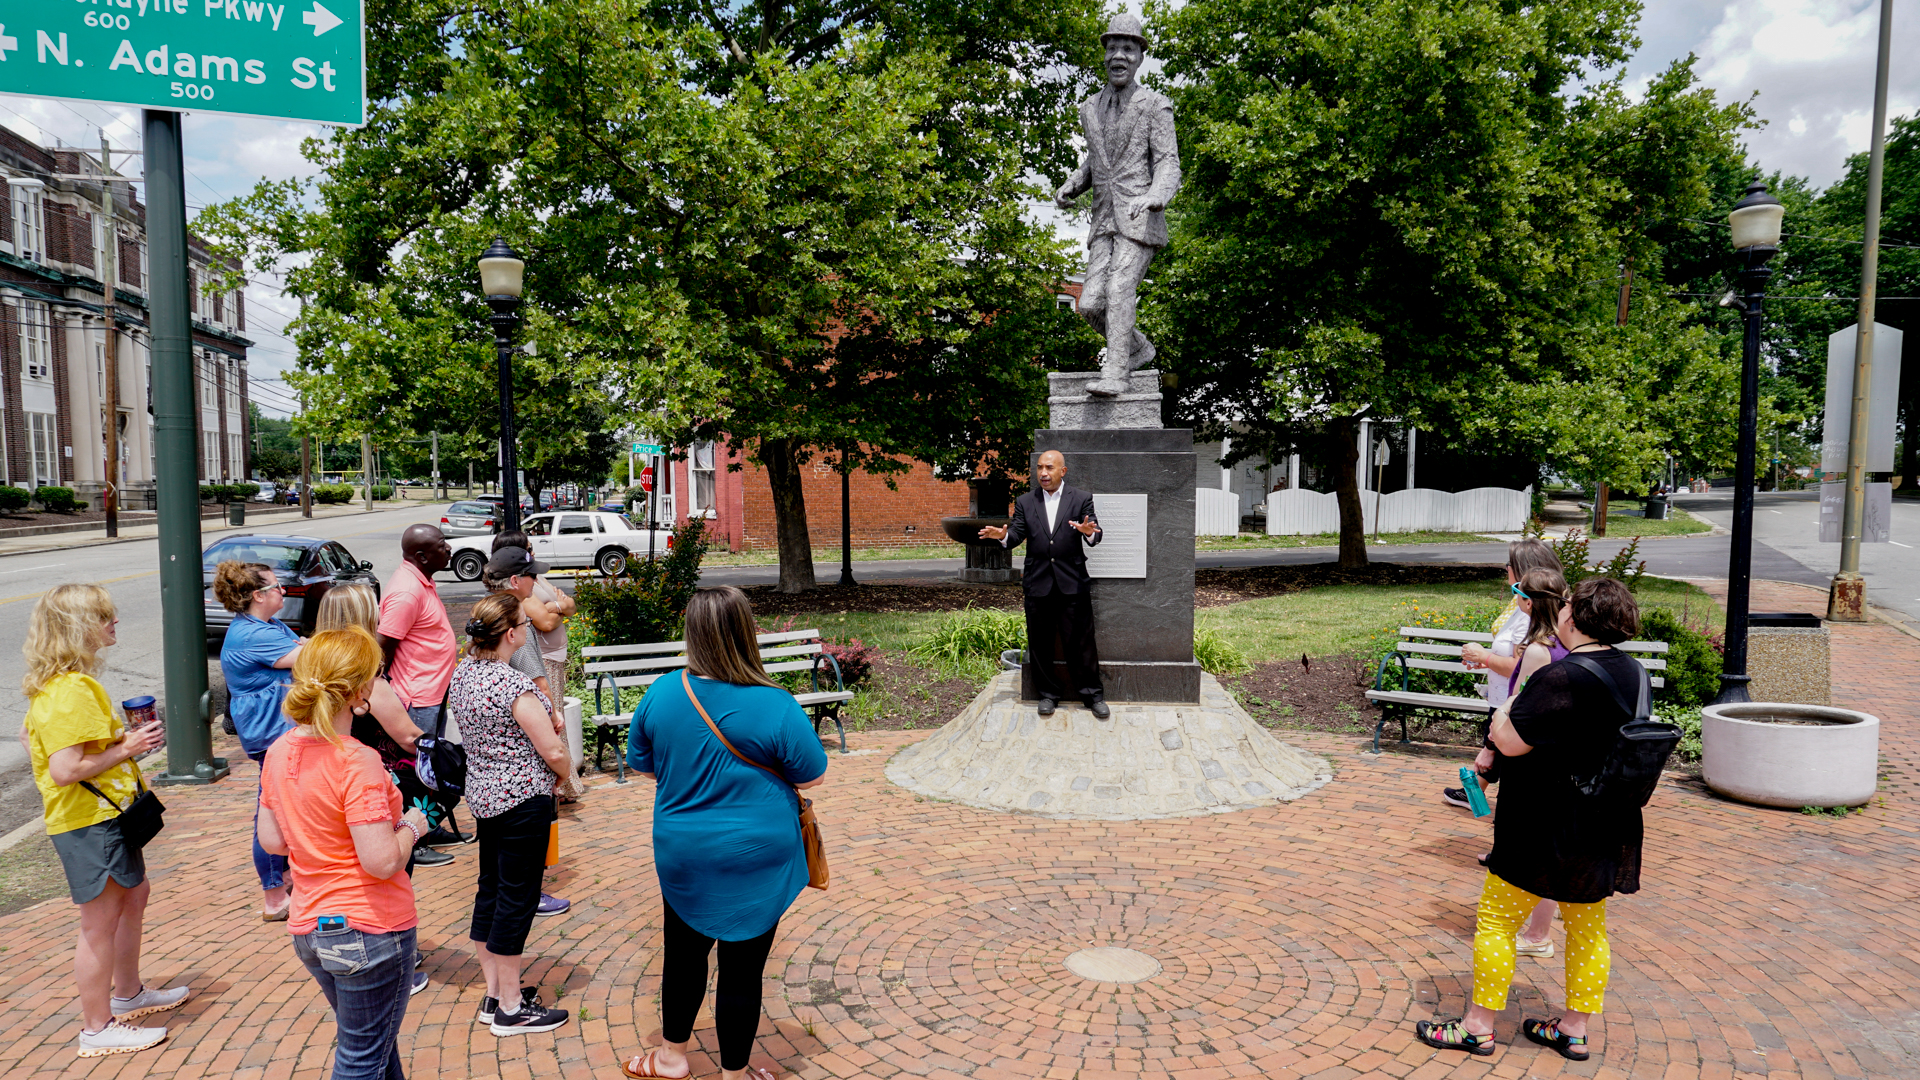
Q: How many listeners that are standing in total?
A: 12